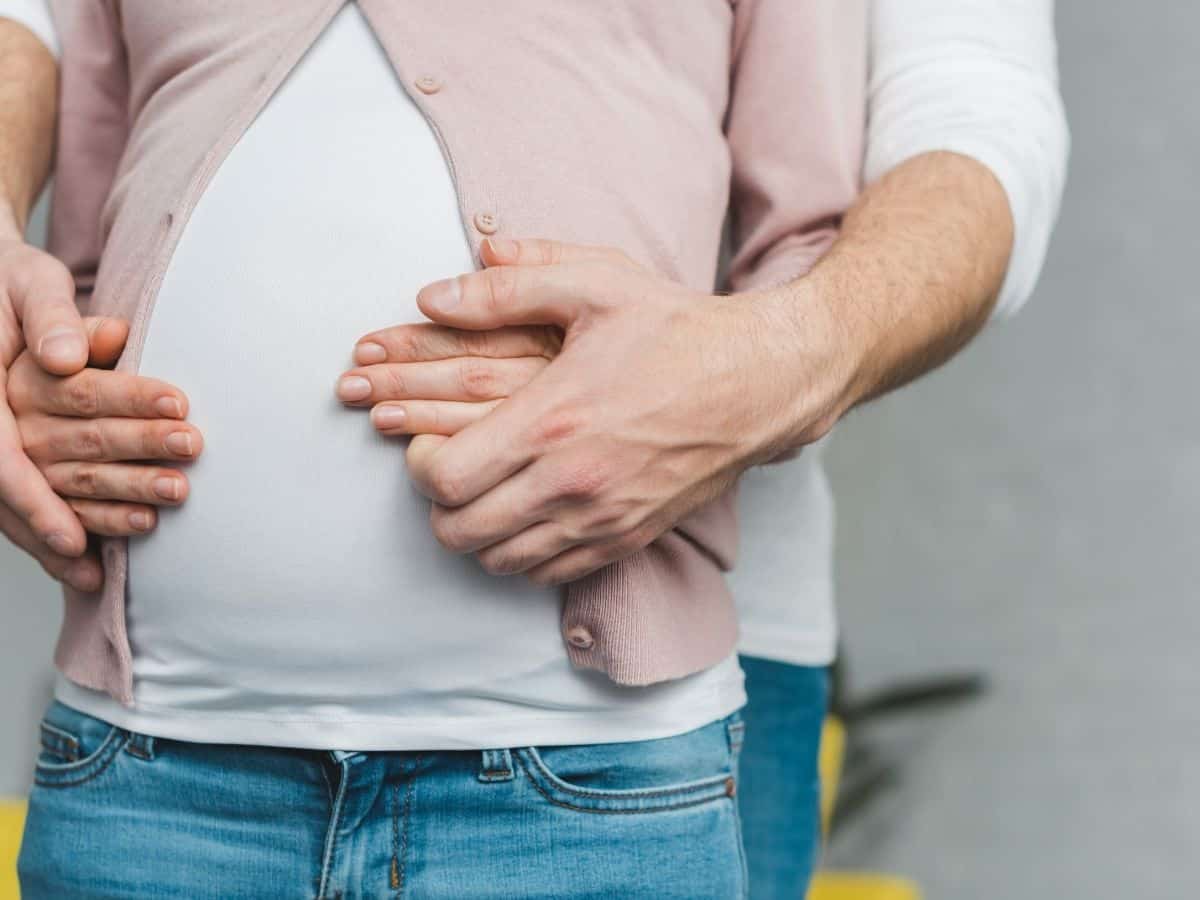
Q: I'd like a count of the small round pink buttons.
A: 3